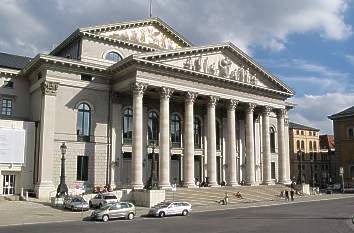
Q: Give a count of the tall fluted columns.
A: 8